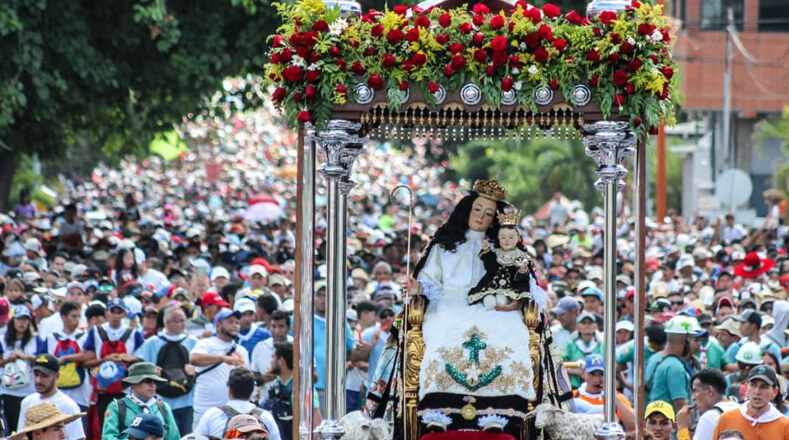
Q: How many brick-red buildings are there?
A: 1